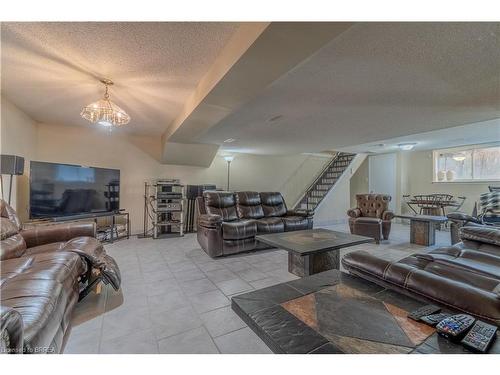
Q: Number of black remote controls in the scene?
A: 4